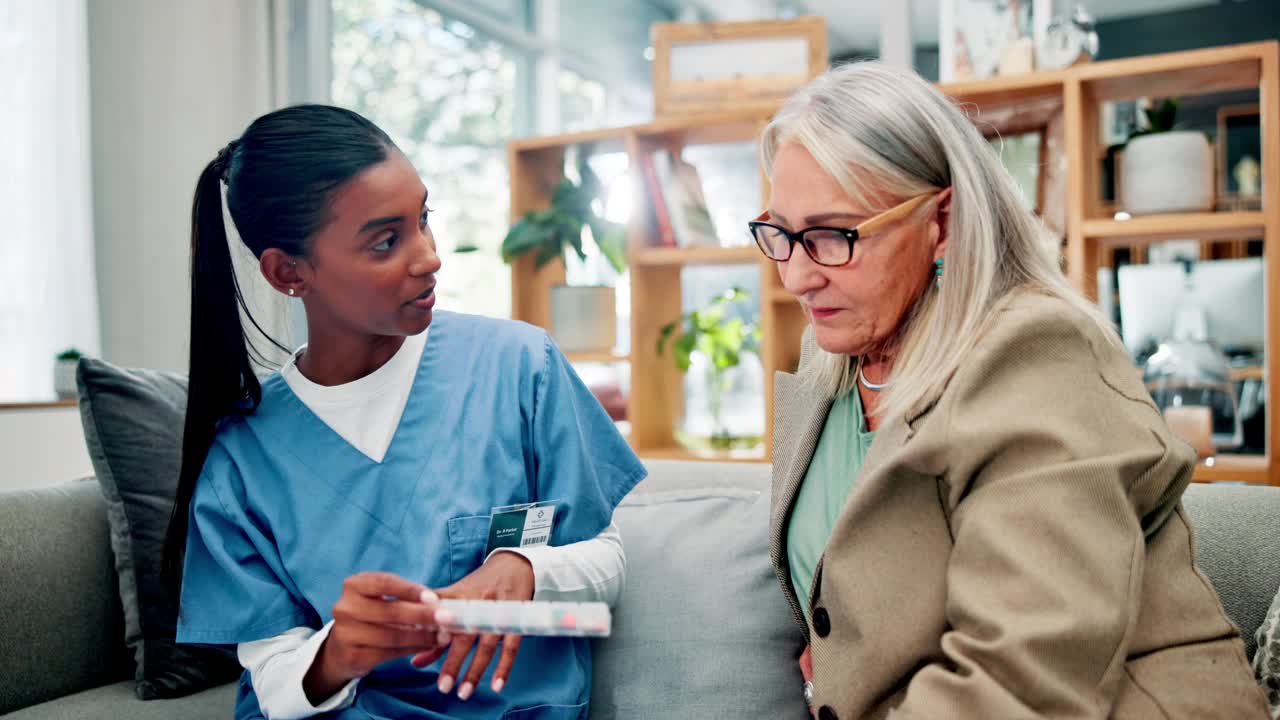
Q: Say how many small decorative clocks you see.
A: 1